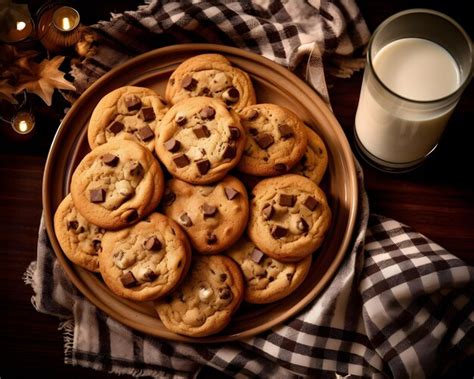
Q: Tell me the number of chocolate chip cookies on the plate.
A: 12